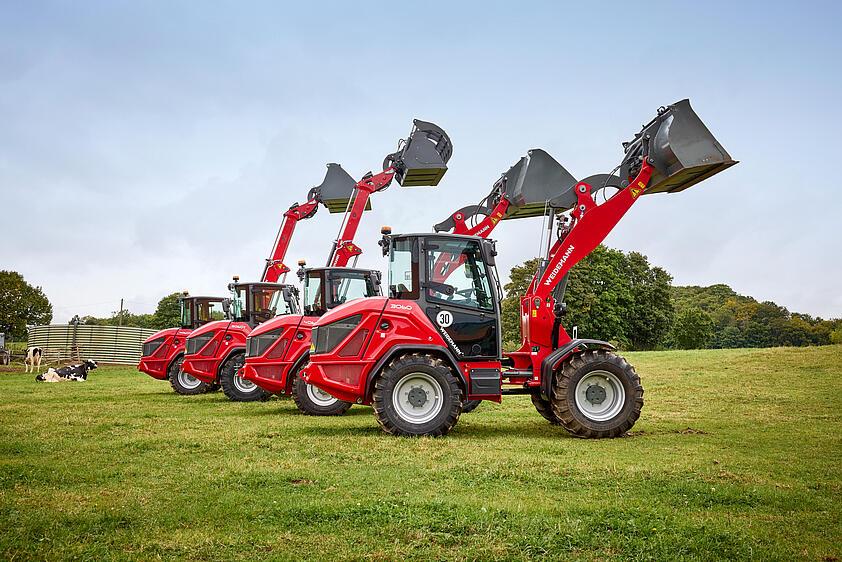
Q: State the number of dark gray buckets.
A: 4